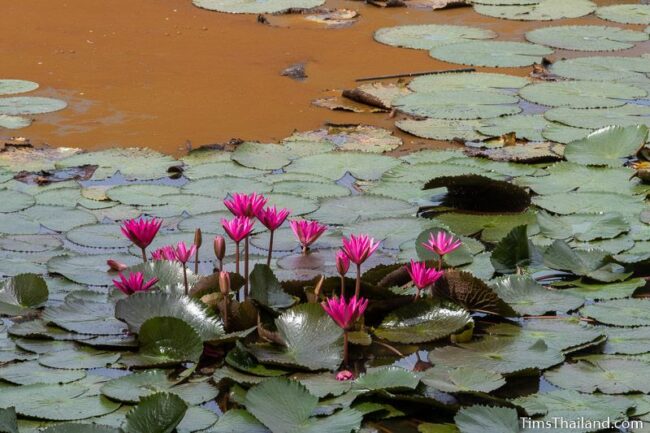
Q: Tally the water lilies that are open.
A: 12